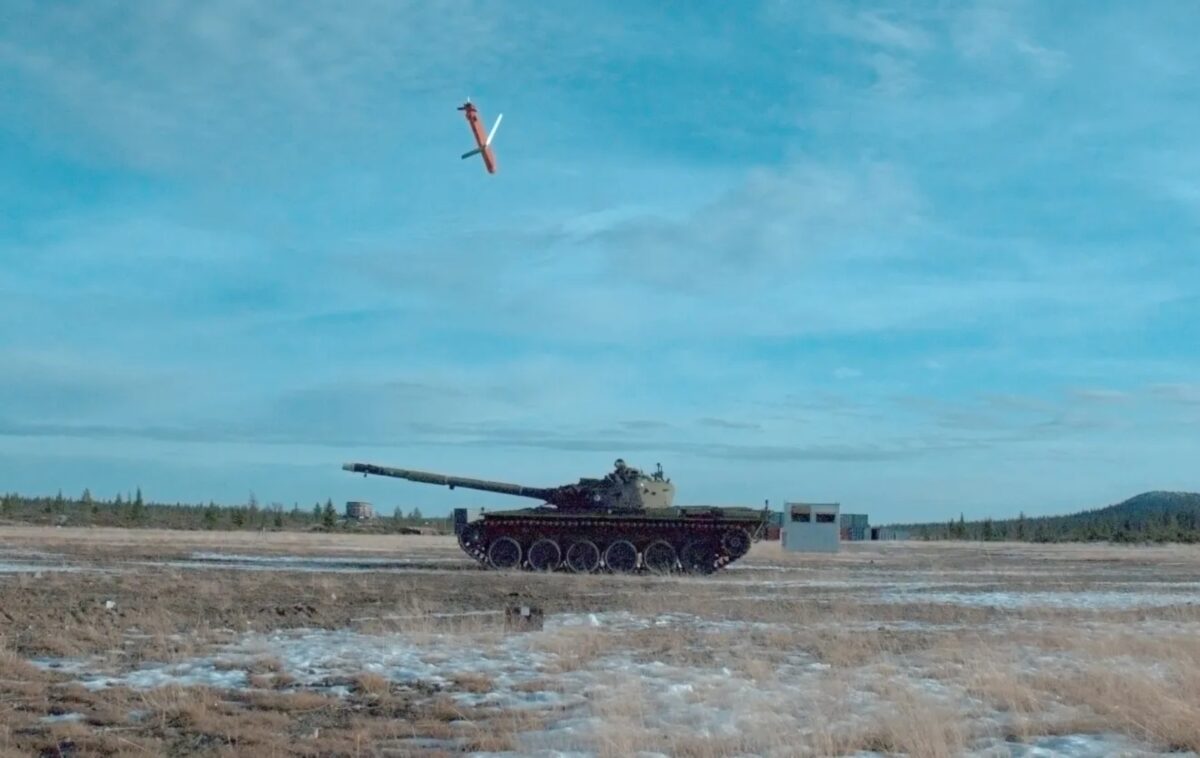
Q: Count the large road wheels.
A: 6